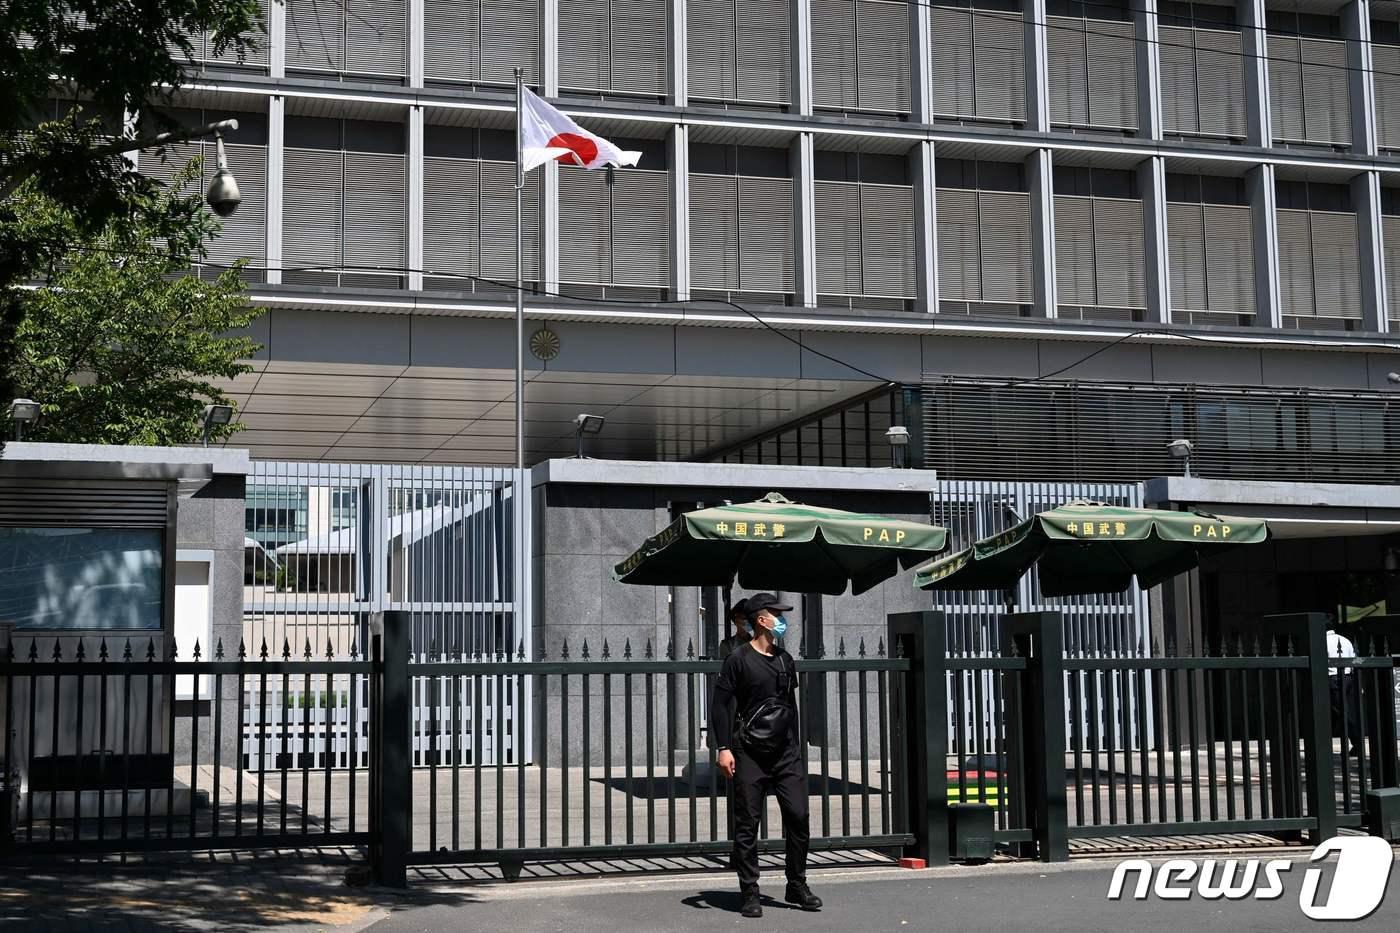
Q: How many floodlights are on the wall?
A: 5